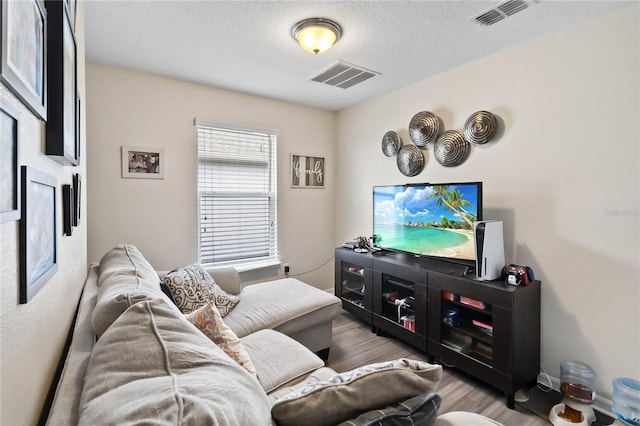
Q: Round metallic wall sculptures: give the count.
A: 5